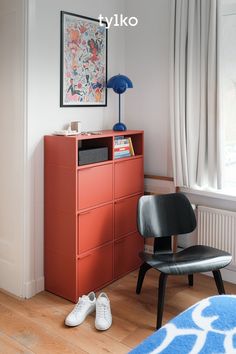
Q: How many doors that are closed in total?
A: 6